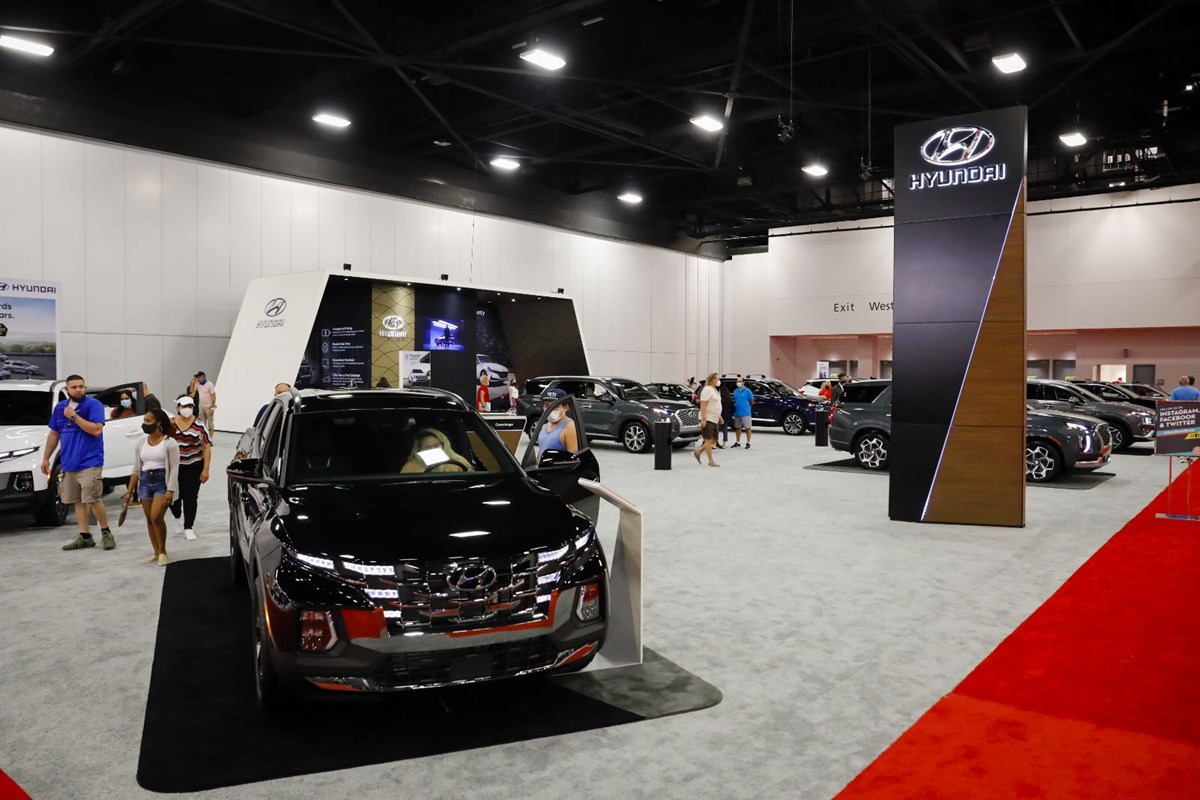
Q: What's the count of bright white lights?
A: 9